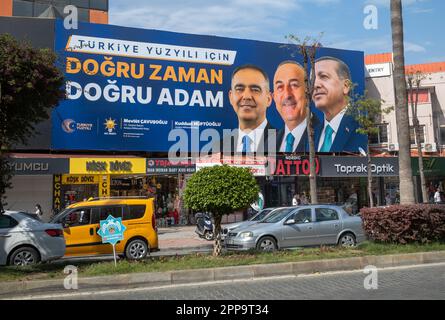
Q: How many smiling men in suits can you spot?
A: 3